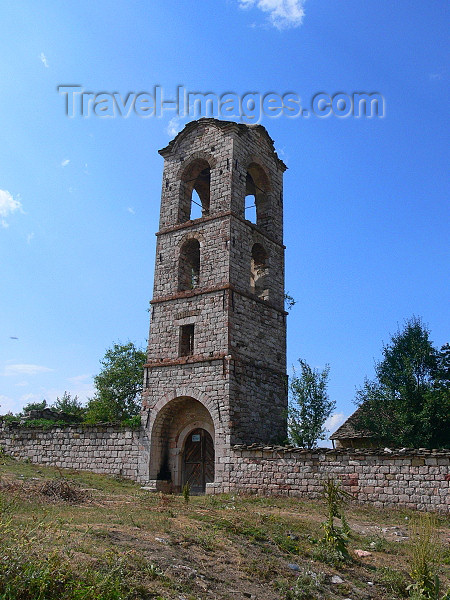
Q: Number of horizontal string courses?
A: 3